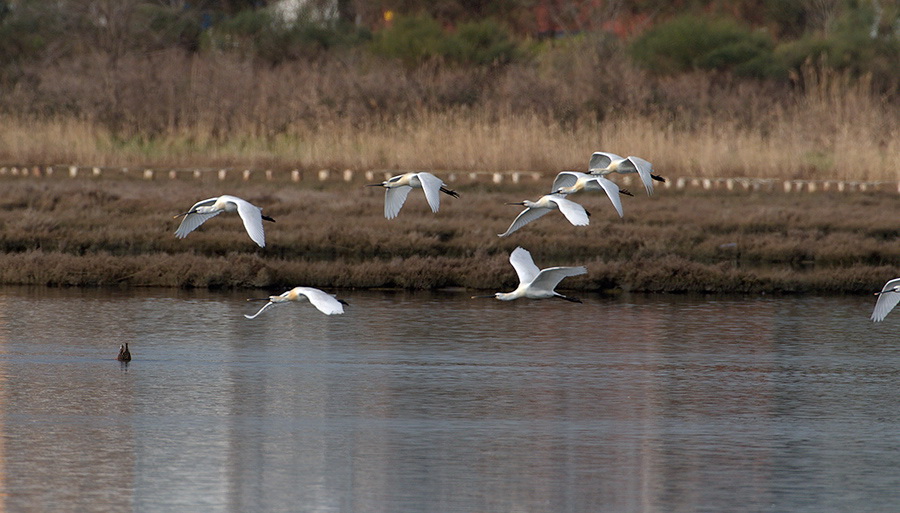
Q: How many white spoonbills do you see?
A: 8